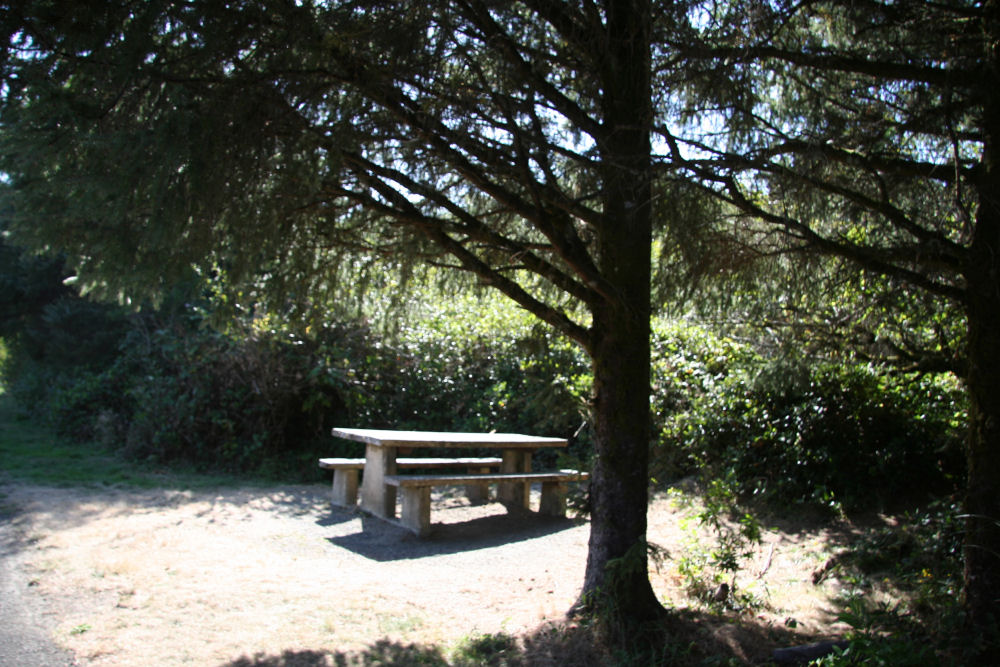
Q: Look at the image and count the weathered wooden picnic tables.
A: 1